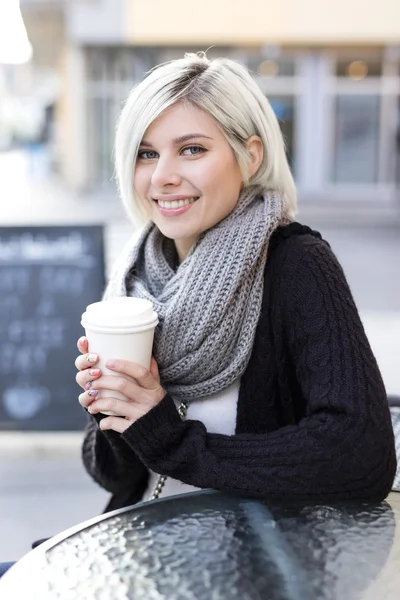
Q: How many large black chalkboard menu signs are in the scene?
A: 1